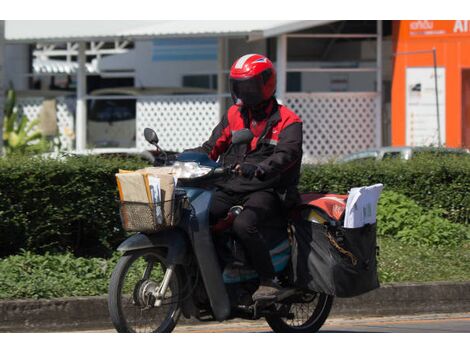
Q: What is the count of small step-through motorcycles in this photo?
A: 1